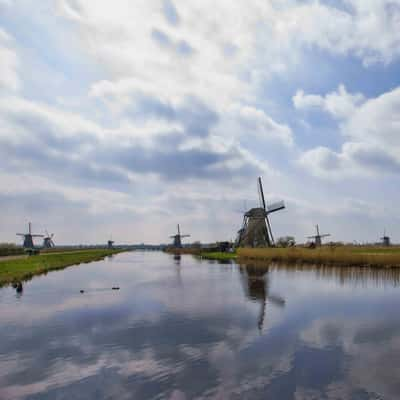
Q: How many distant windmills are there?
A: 6